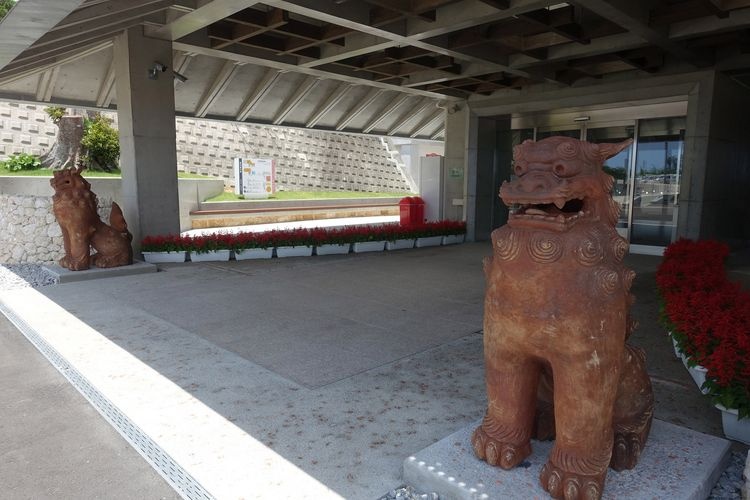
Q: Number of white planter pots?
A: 12